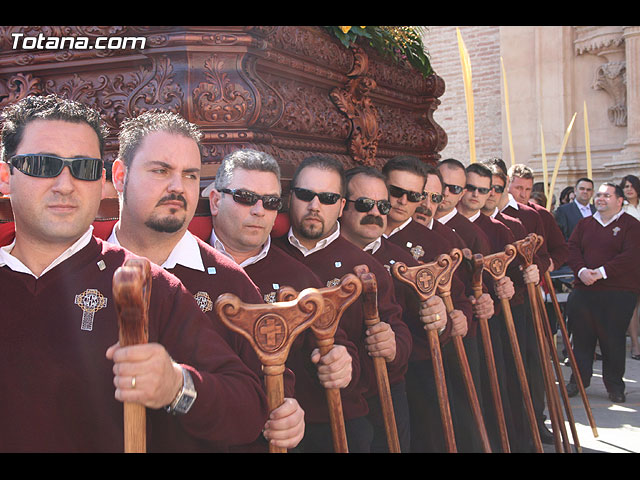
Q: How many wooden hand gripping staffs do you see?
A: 12